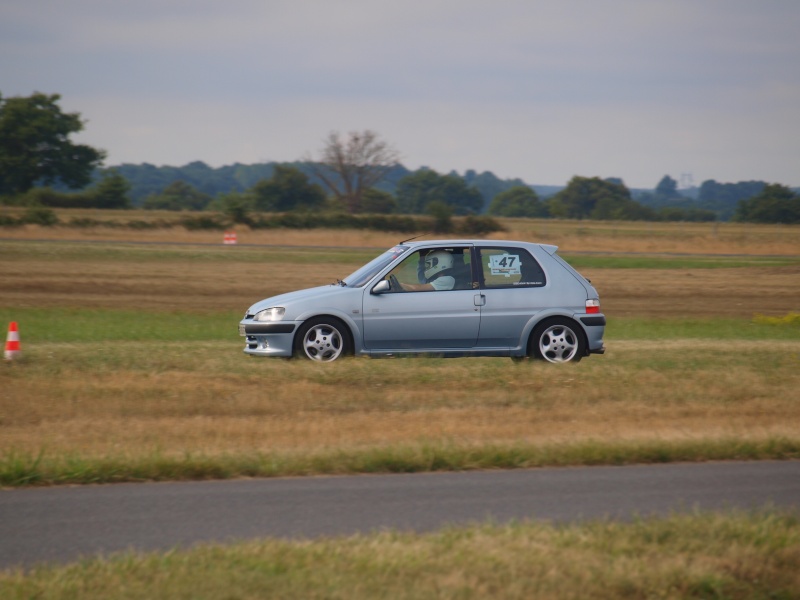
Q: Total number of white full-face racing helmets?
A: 1